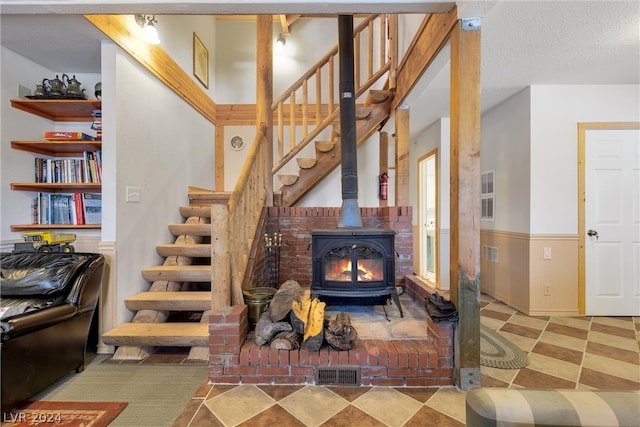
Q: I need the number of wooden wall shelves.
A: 4